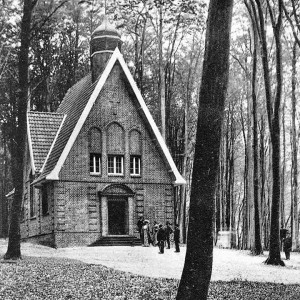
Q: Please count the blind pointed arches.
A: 3